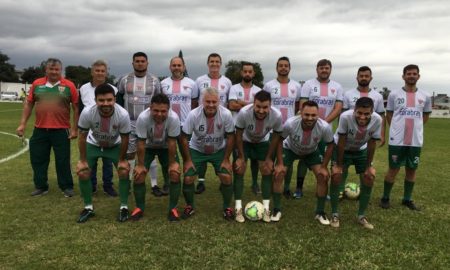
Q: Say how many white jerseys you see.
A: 13